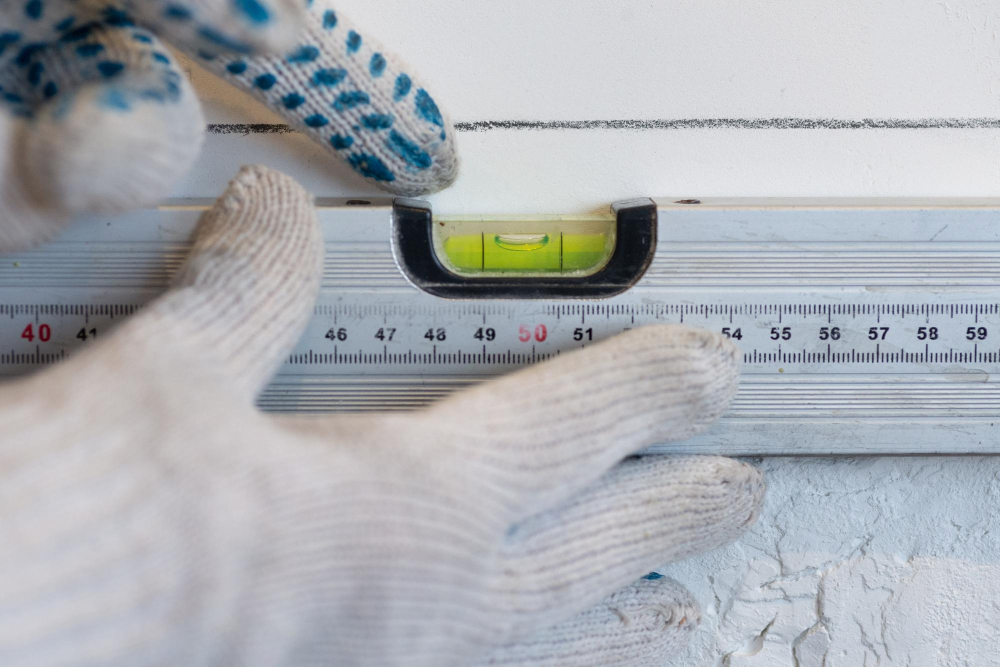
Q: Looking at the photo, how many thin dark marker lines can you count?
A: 2